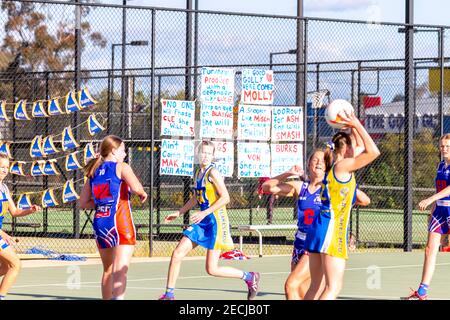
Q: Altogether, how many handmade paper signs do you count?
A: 10